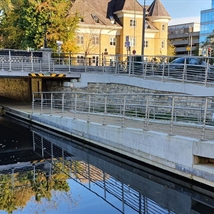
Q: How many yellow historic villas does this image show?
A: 1